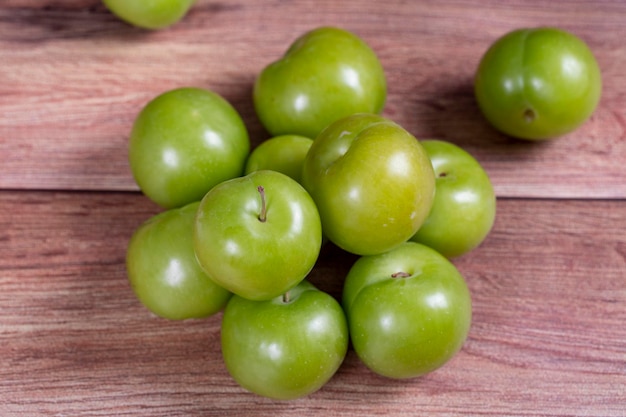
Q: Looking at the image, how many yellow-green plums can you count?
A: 11